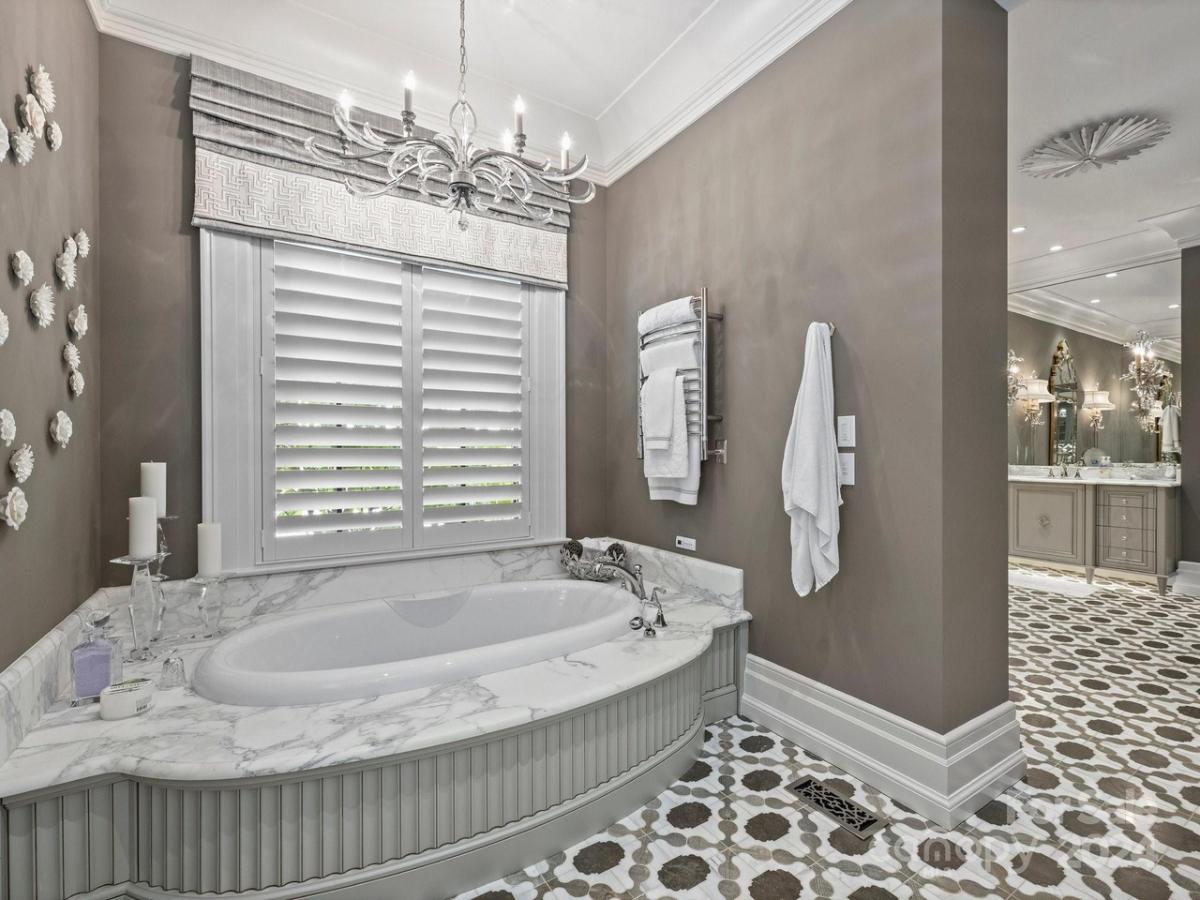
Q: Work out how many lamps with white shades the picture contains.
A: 2